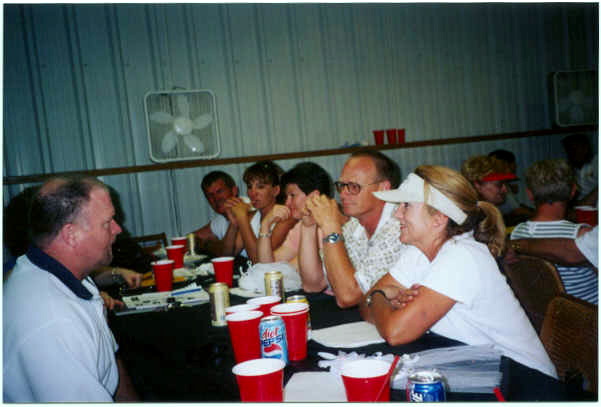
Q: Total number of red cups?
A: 14